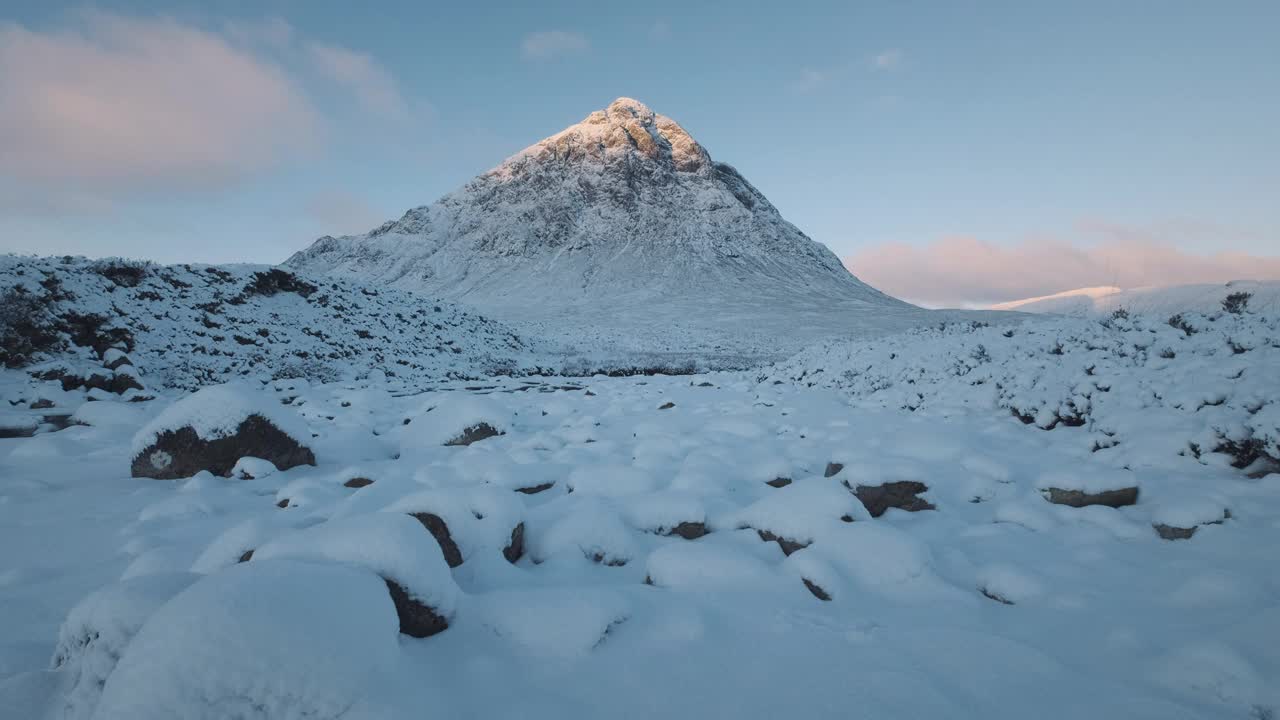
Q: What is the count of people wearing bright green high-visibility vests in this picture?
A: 0